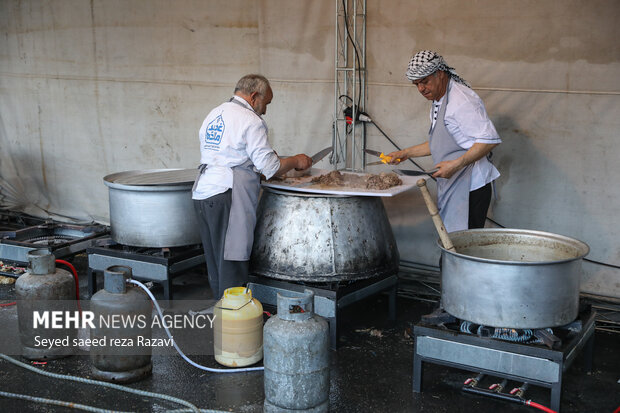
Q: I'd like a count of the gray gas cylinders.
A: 3